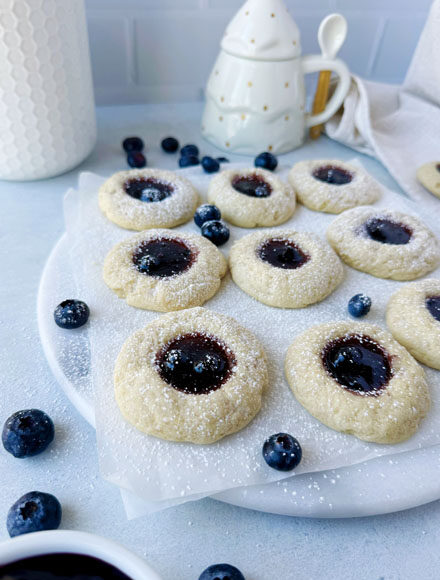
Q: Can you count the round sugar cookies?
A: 10